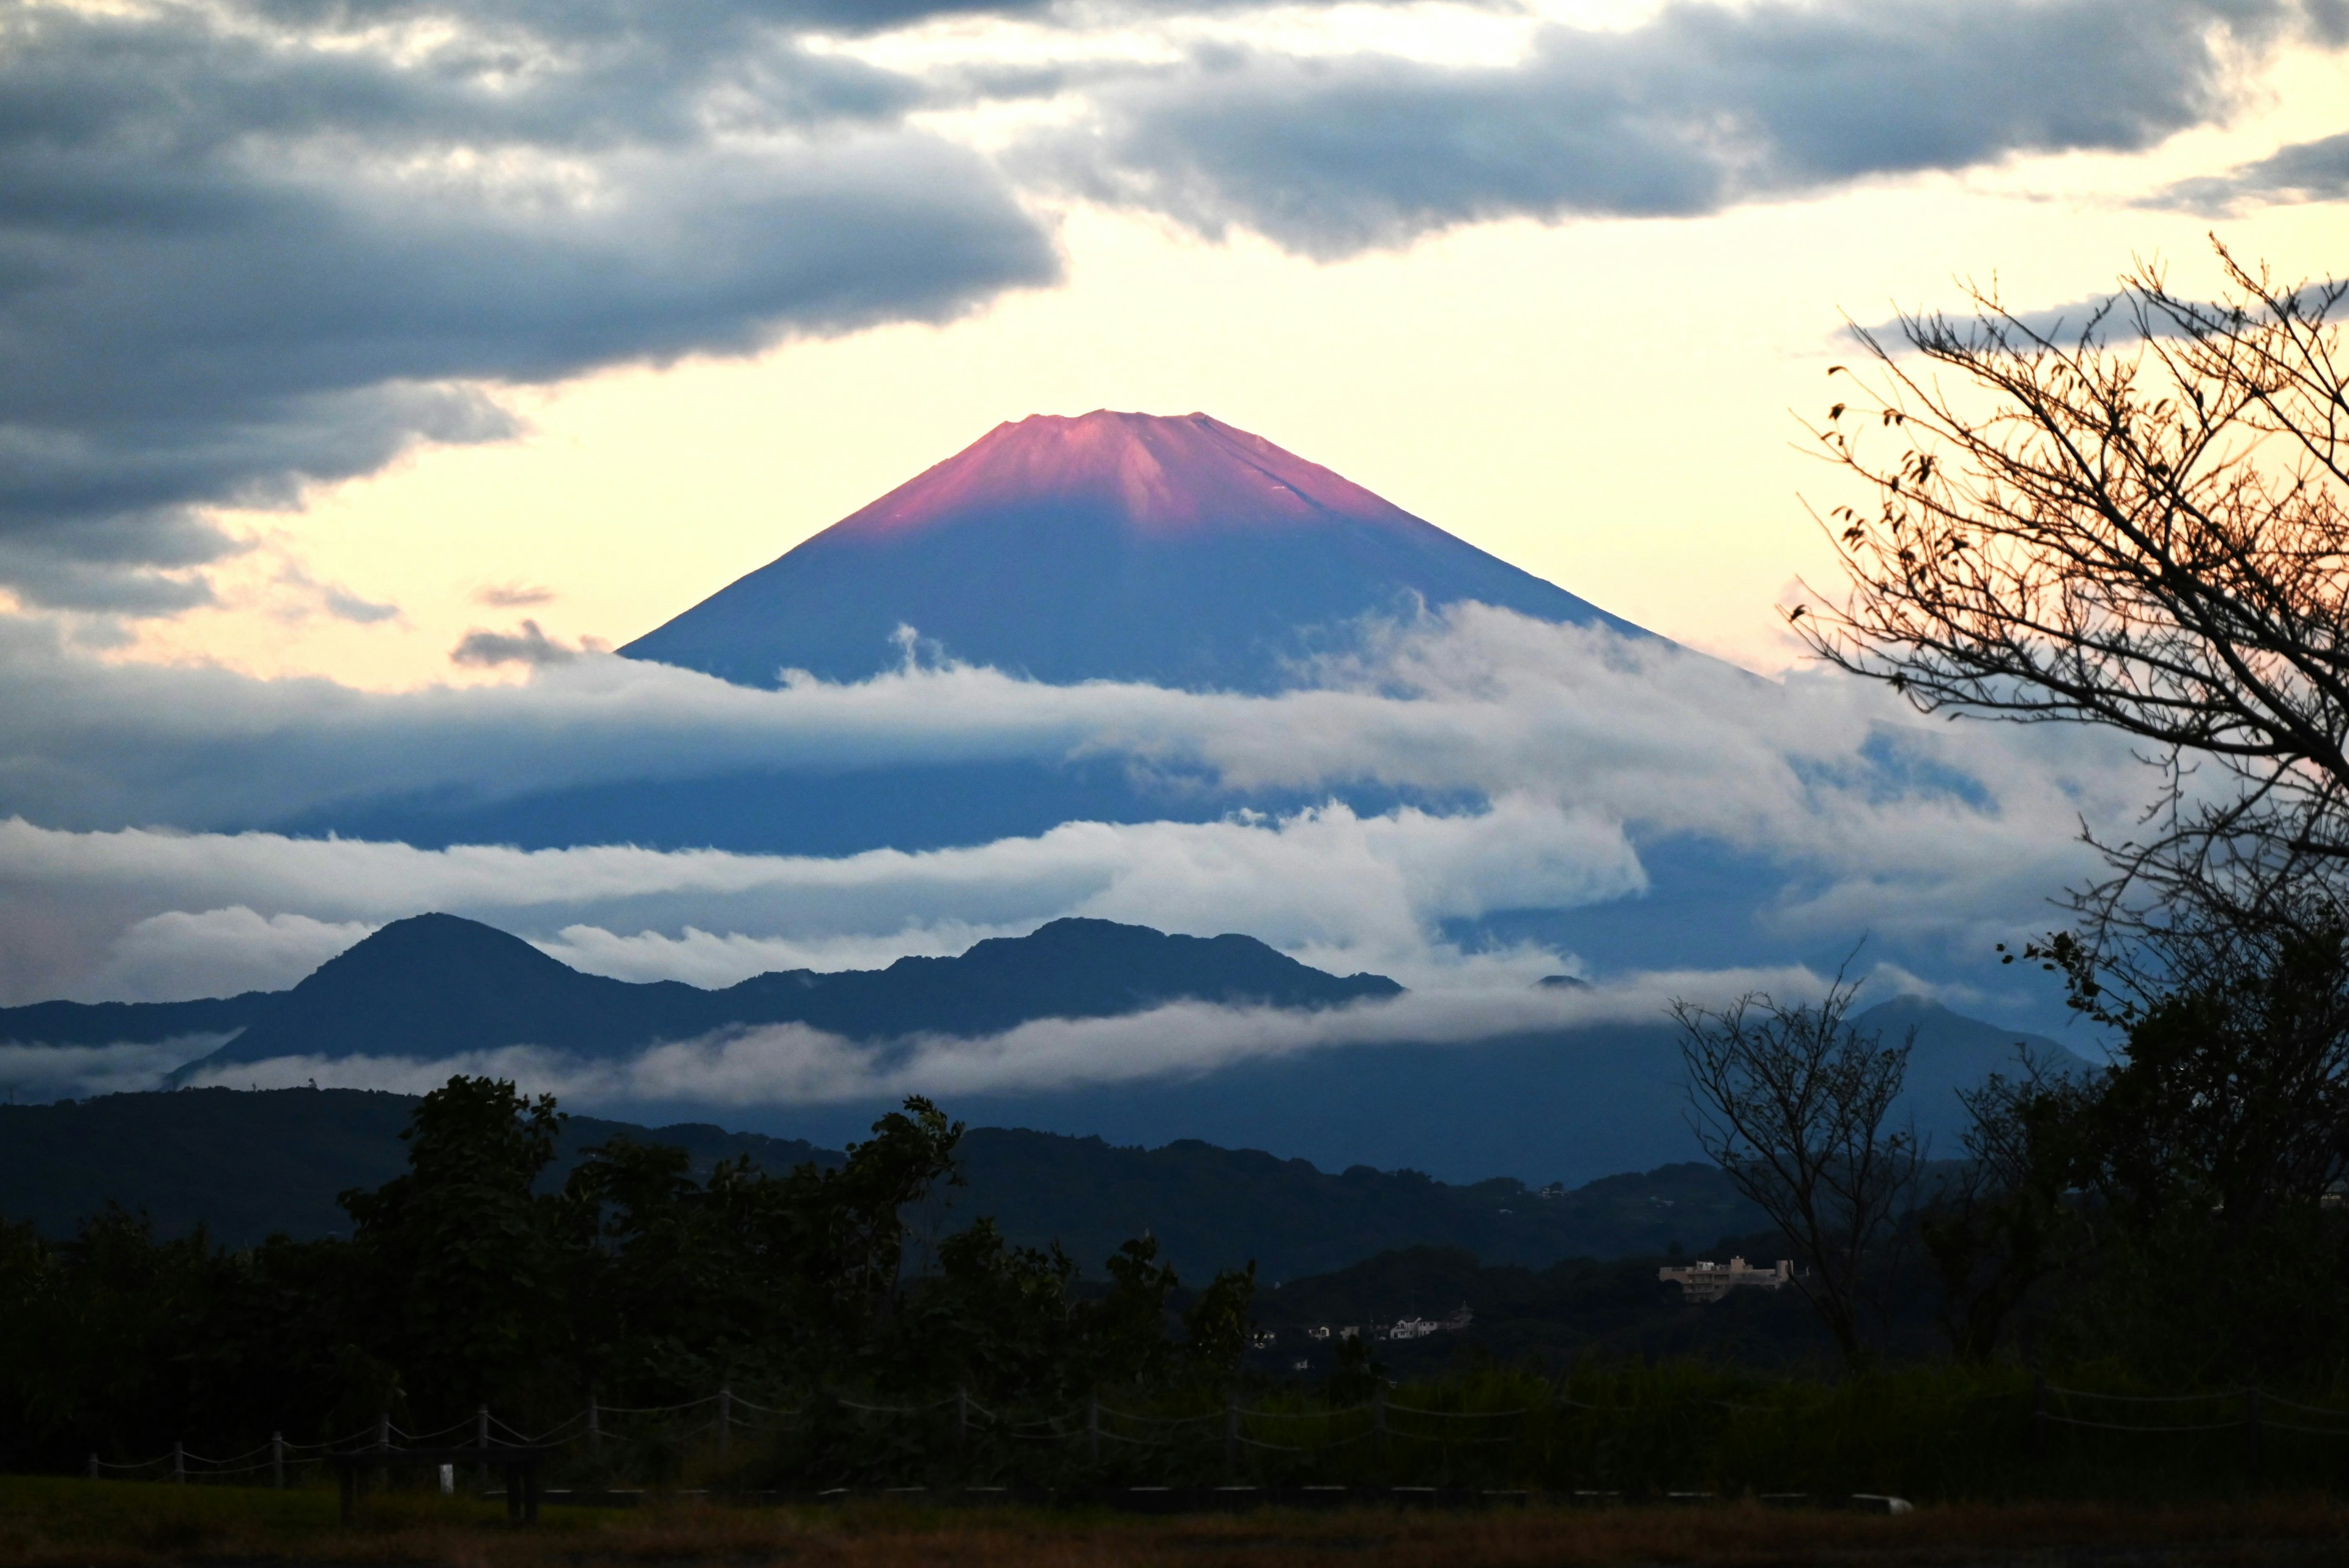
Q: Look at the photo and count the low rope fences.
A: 1